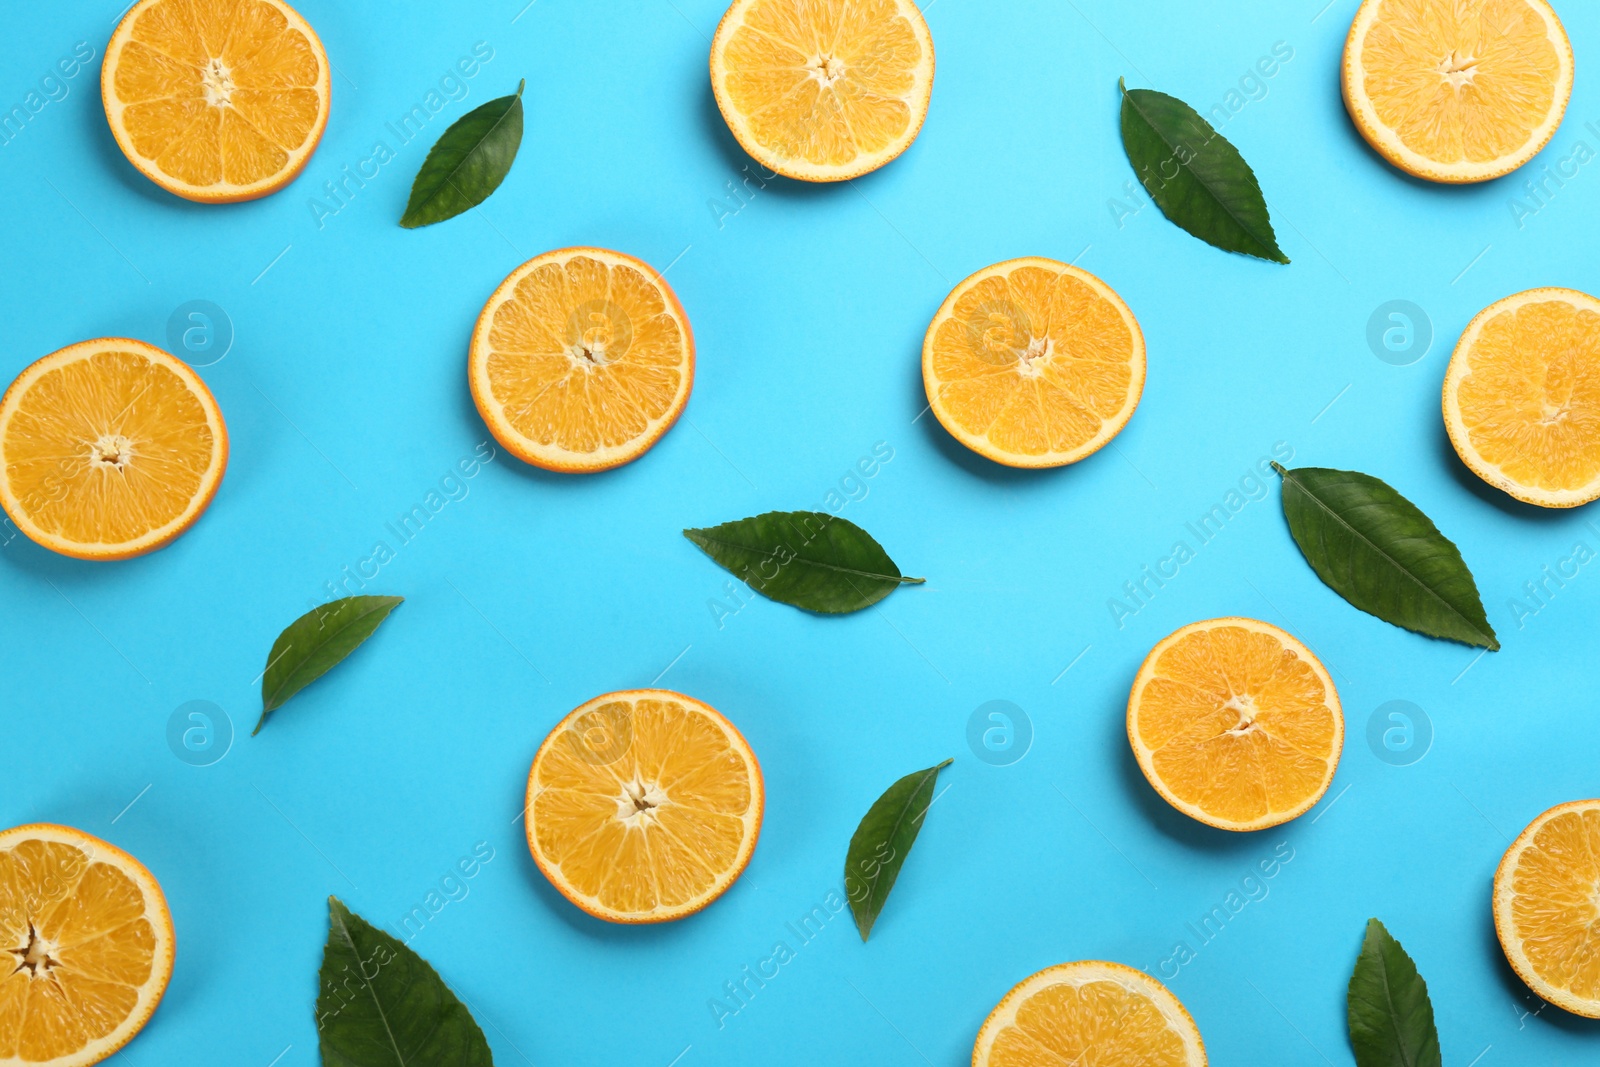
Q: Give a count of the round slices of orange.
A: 12